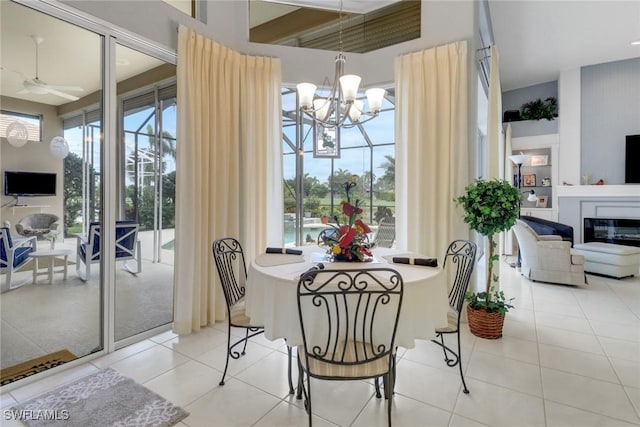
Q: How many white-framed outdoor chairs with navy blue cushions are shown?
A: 2